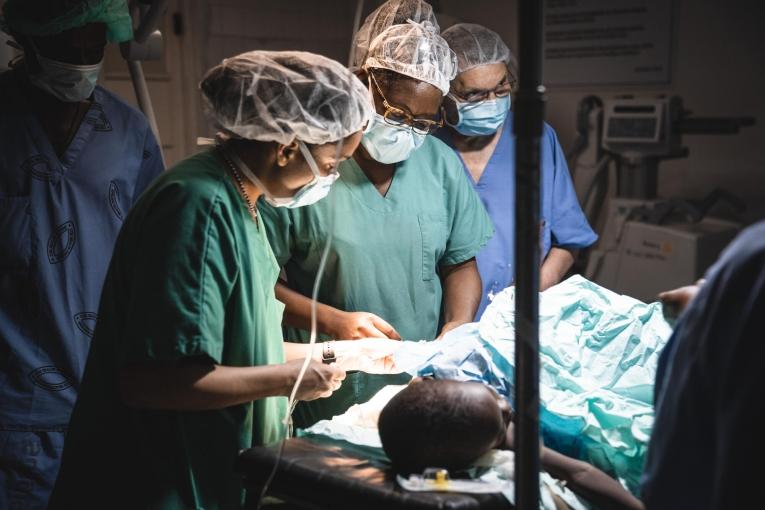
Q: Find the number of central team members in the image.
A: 3